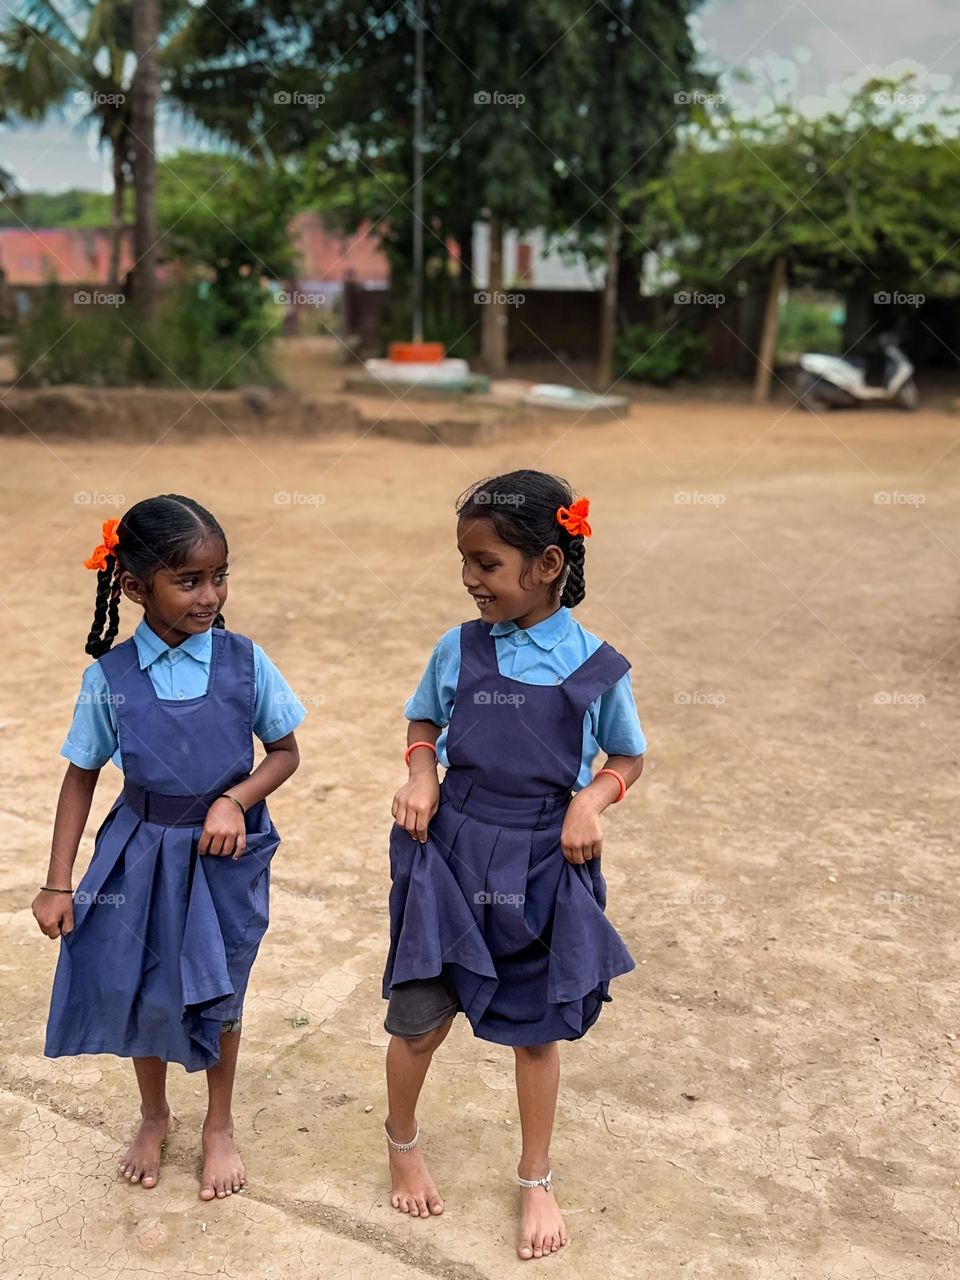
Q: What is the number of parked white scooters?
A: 1